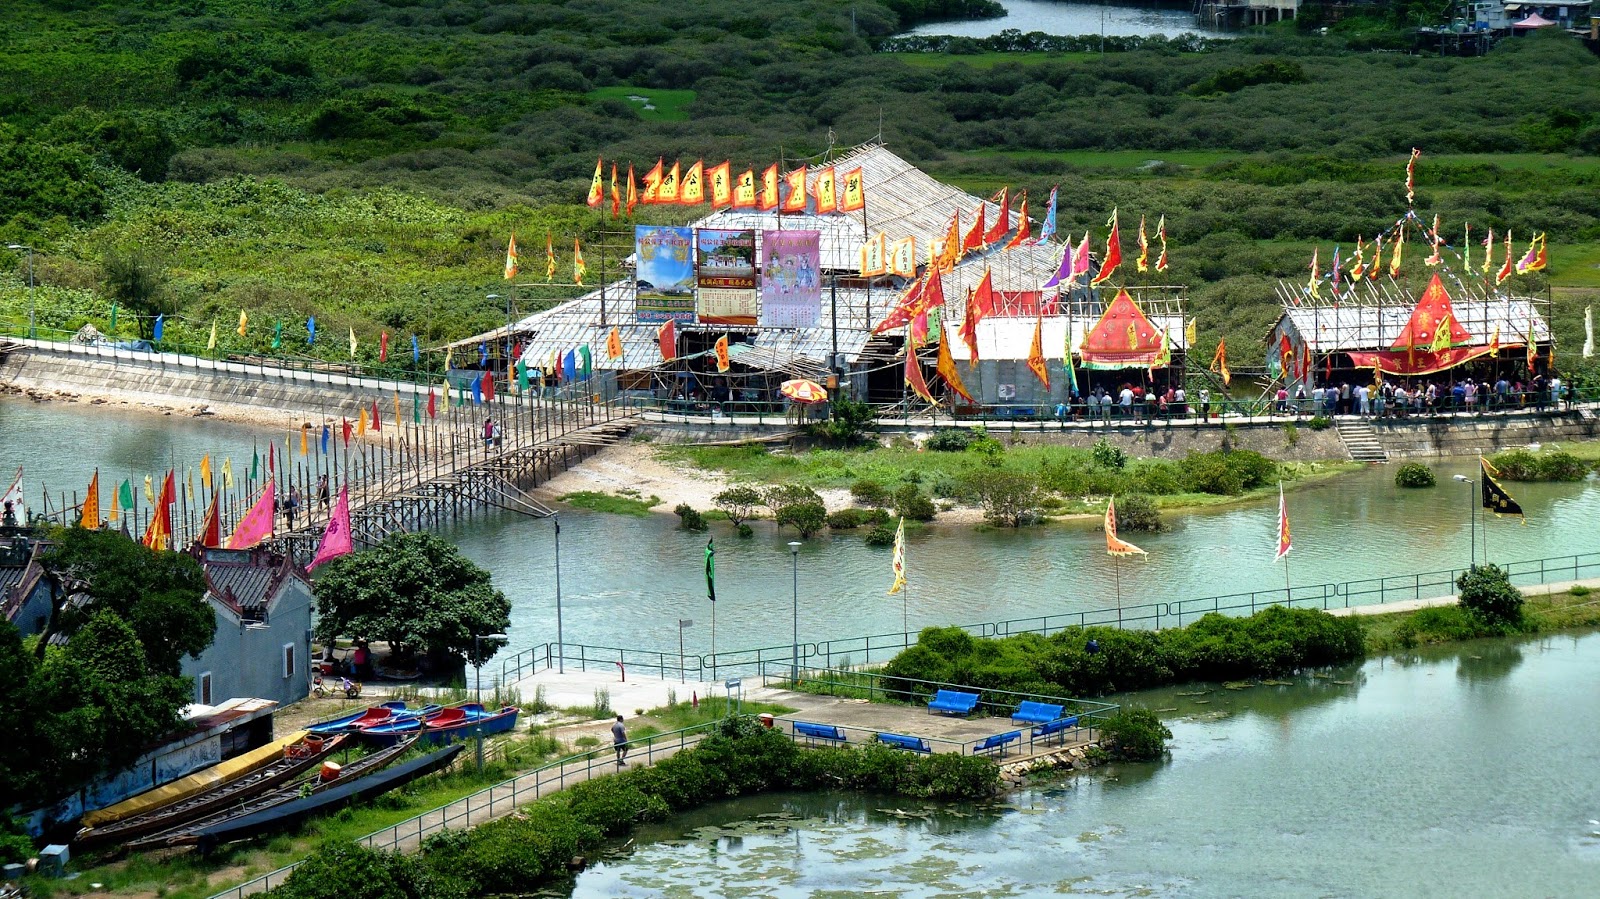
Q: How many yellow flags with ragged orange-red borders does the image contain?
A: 12